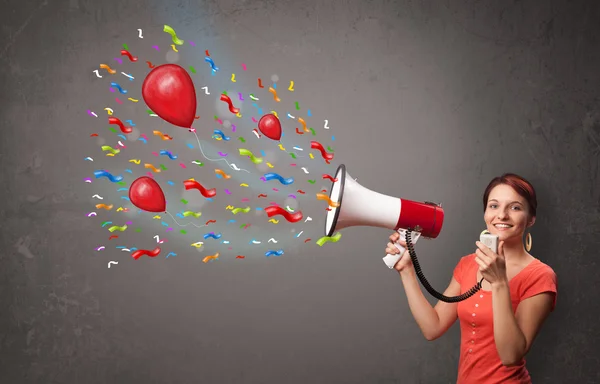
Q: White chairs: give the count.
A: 0